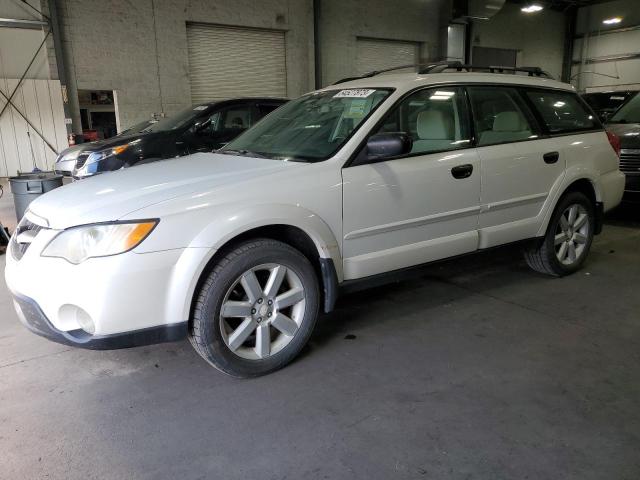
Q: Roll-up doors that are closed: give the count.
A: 2